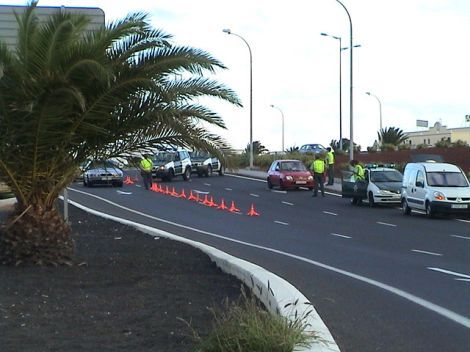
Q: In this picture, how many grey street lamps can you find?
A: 5